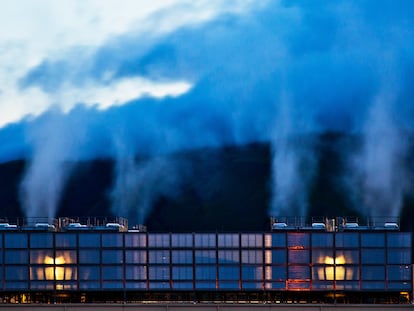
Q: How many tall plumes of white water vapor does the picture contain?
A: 4